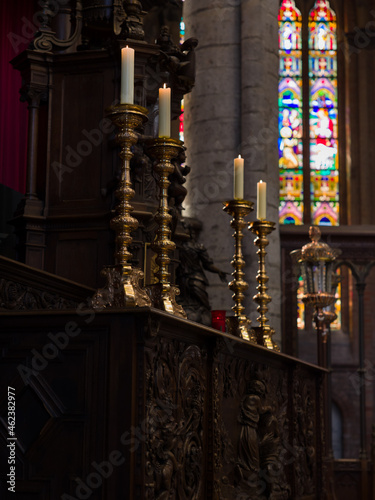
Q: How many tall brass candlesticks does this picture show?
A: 4